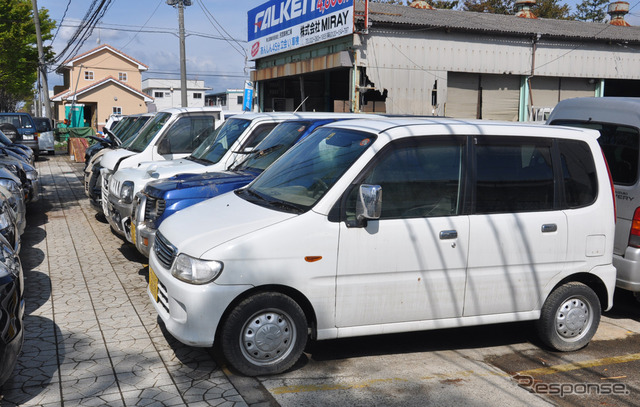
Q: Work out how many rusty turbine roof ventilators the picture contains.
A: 3